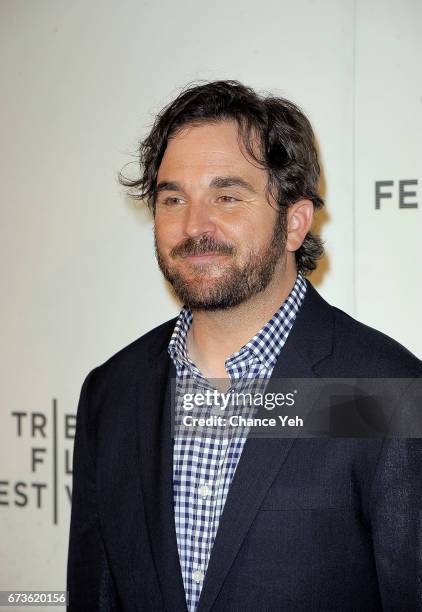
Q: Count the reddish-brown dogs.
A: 0